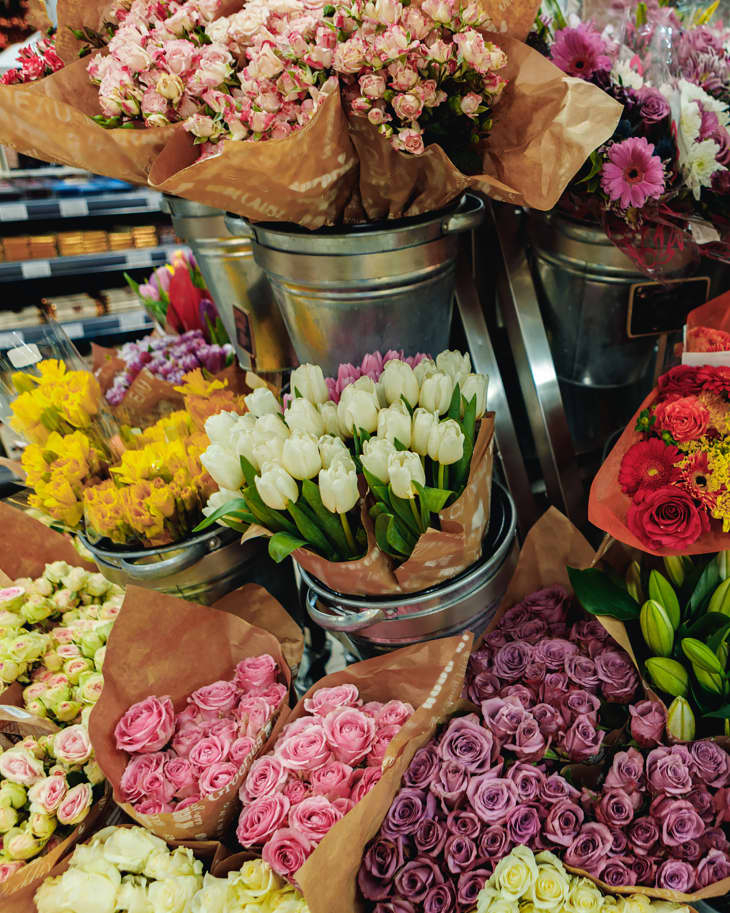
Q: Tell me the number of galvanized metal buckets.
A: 5